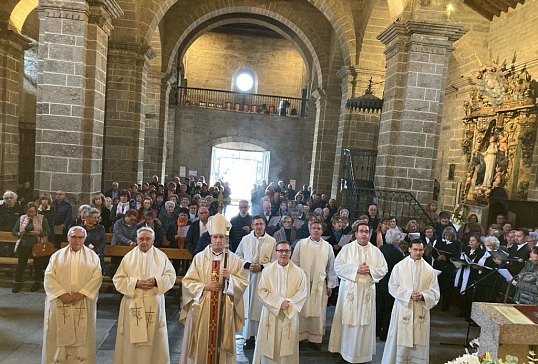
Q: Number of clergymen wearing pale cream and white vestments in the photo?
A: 8